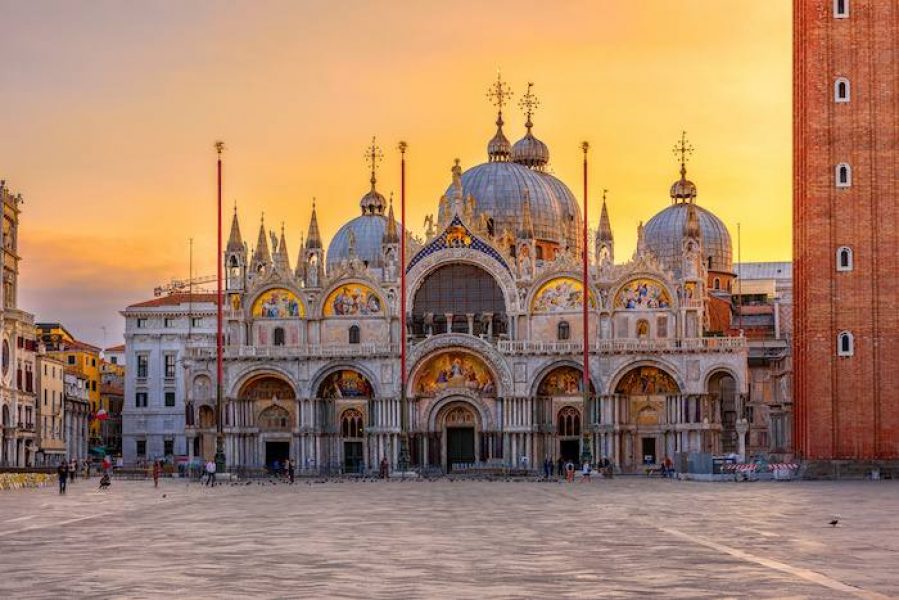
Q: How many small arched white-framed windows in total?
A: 5